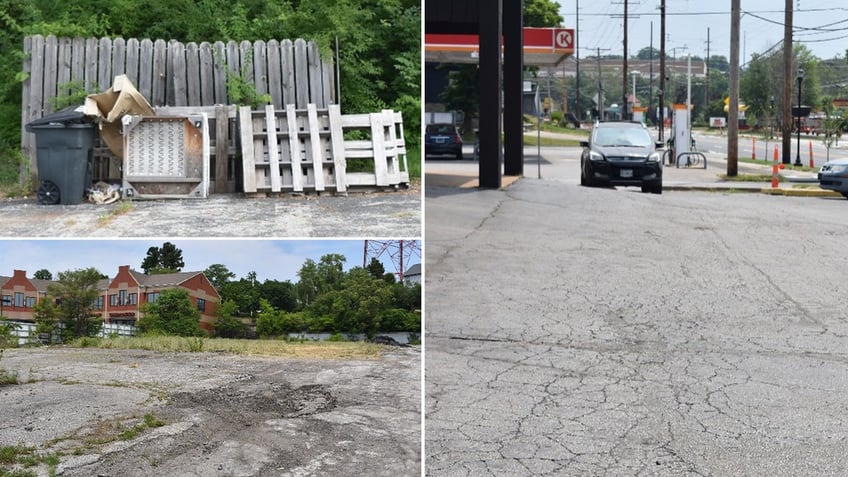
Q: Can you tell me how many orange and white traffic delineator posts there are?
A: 3